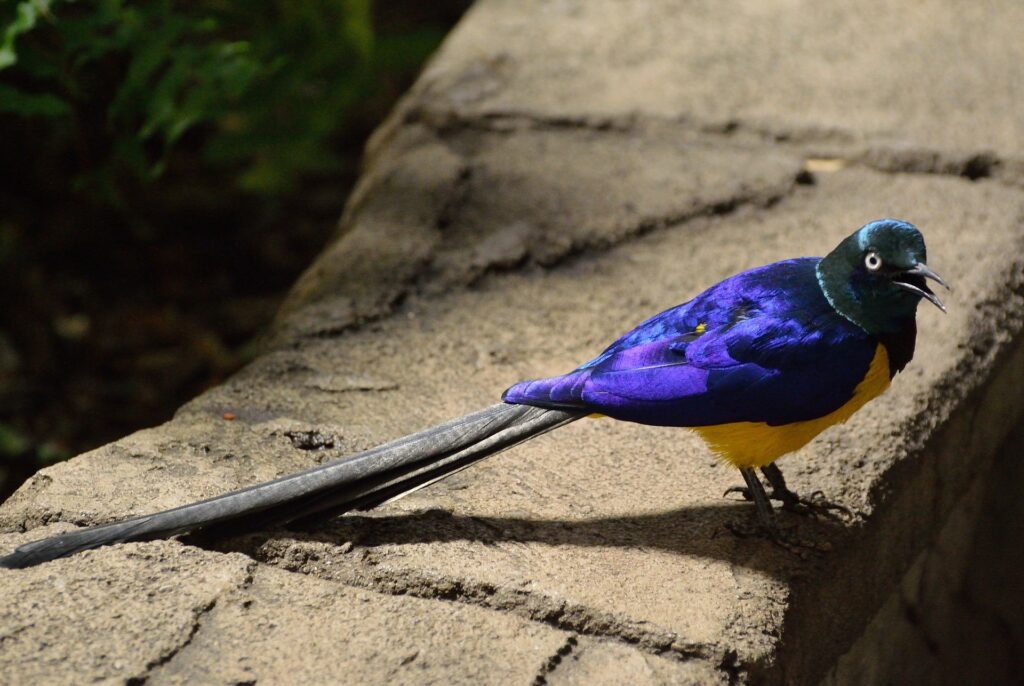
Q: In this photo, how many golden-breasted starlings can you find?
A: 1